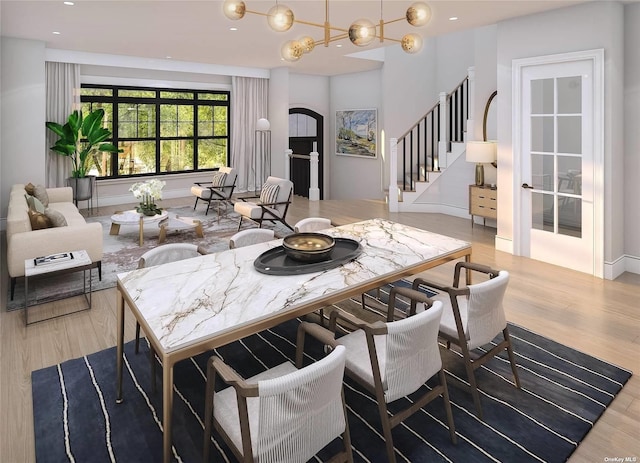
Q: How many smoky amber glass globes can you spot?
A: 7